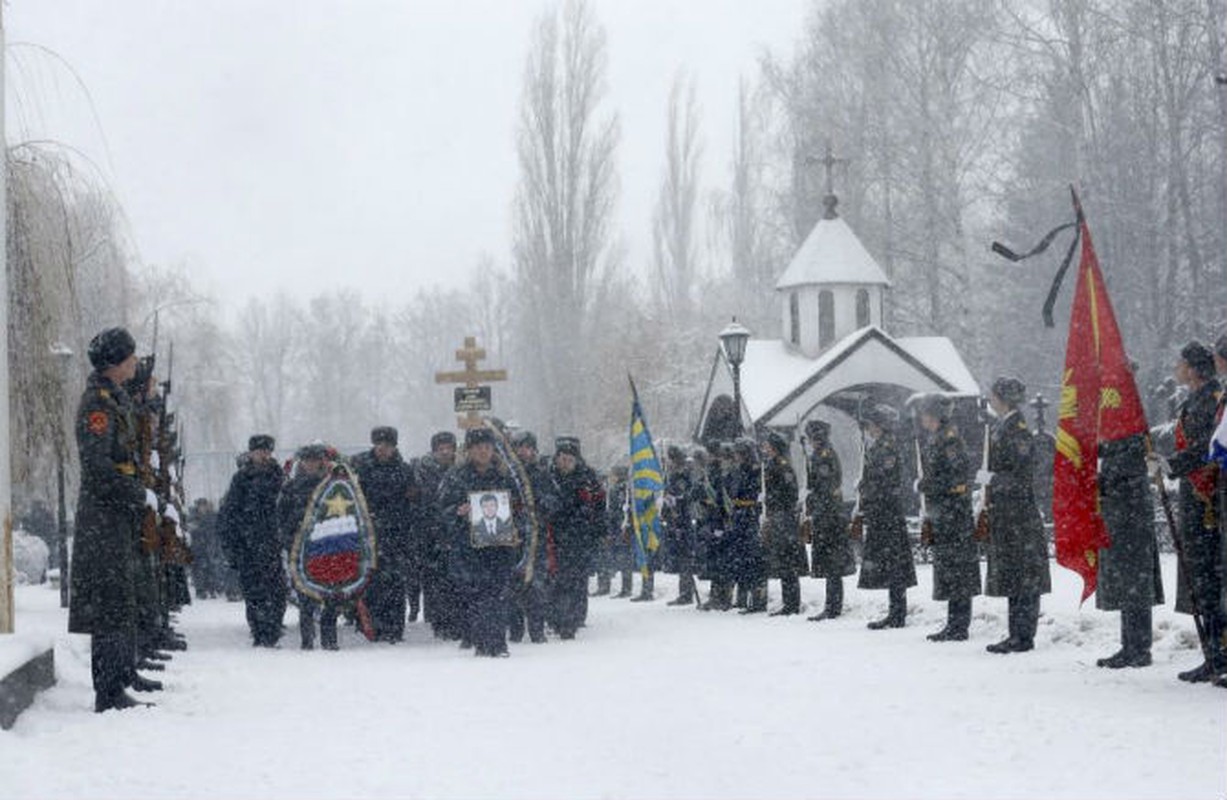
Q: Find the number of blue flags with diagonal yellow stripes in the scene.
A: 1